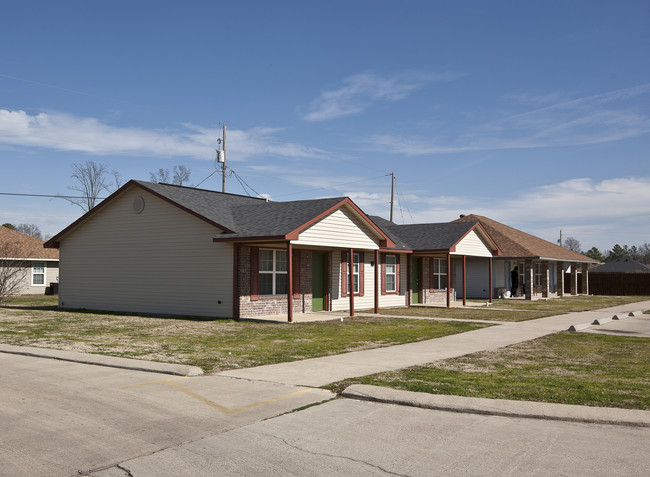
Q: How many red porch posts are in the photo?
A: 6